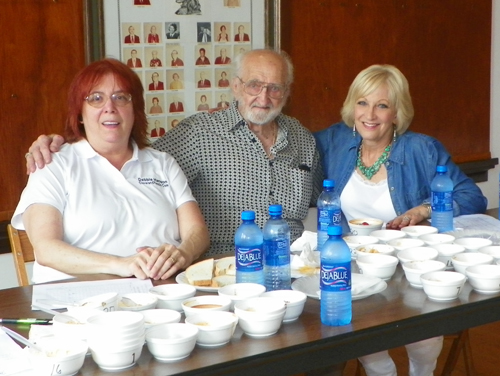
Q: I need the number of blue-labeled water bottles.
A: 5